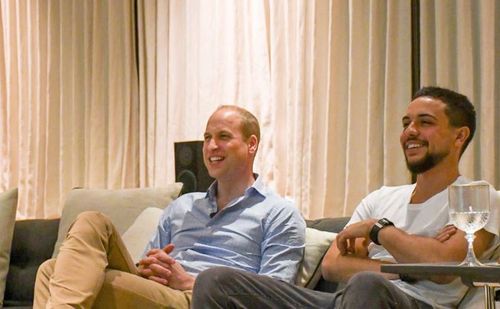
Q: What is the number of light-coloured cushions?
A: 4